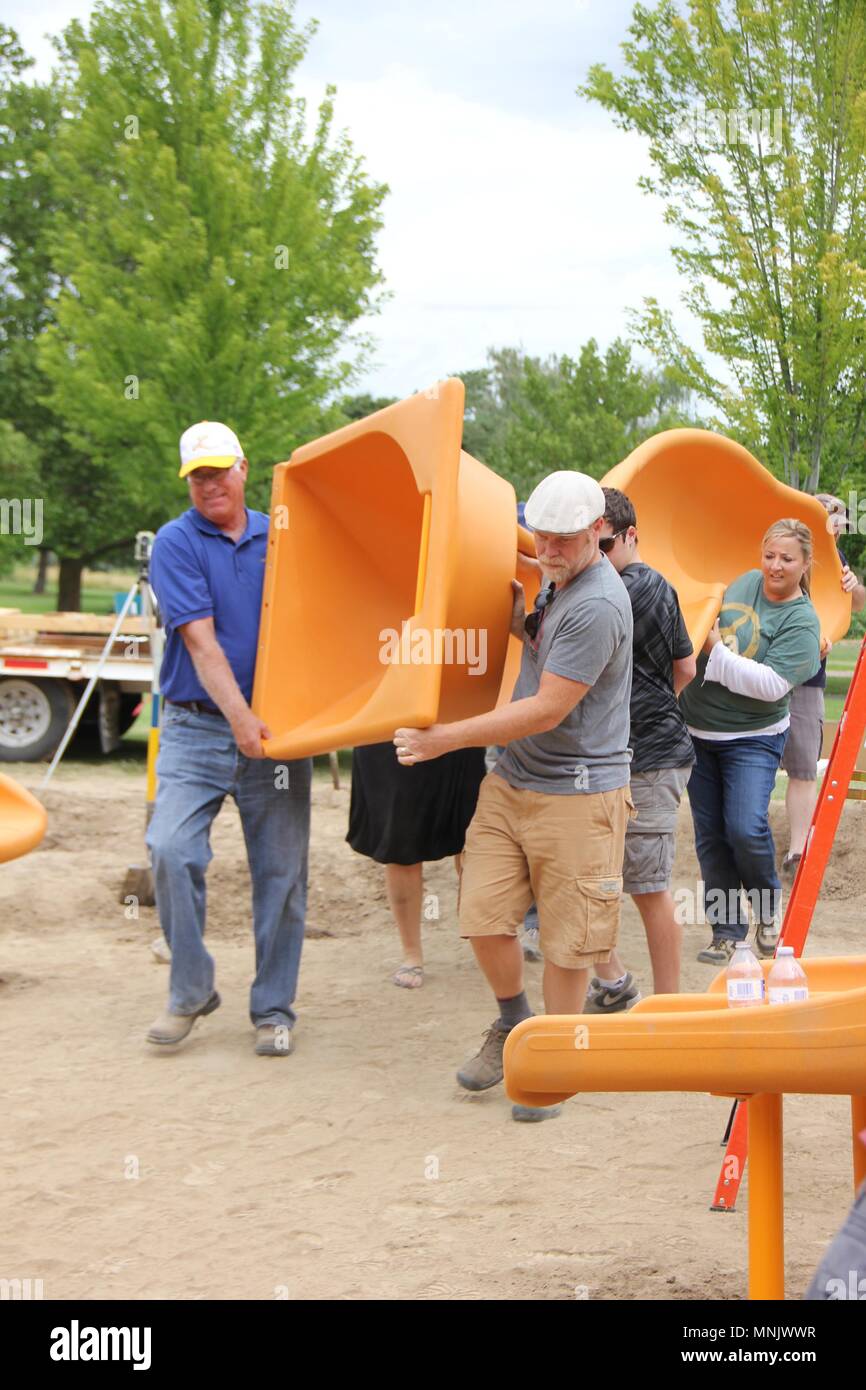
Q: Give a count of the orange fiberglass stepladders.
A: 1